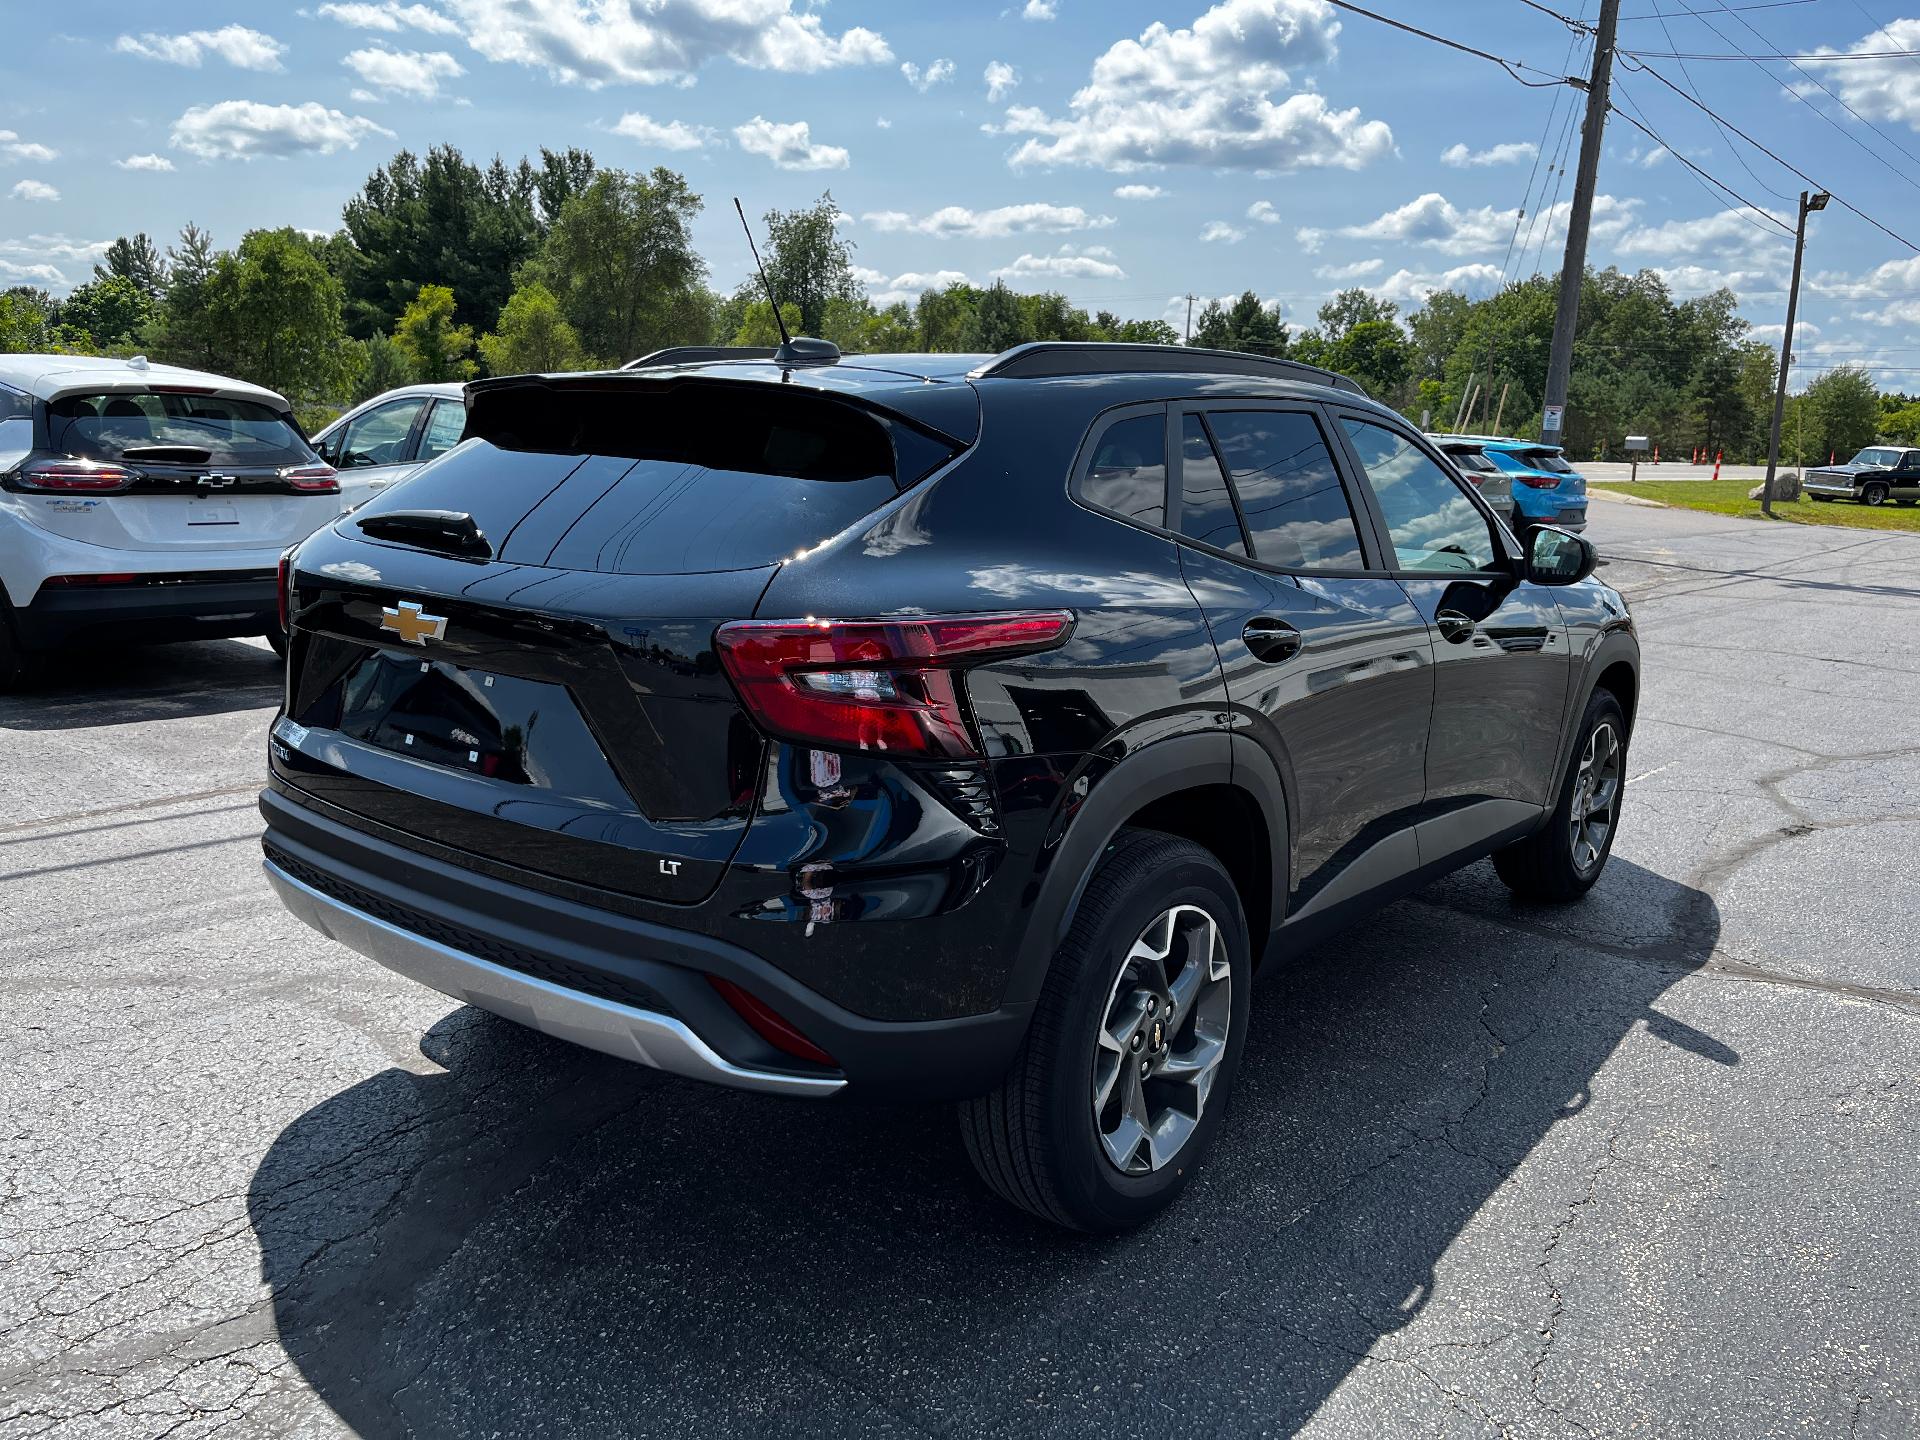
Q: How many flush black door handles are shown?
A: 2